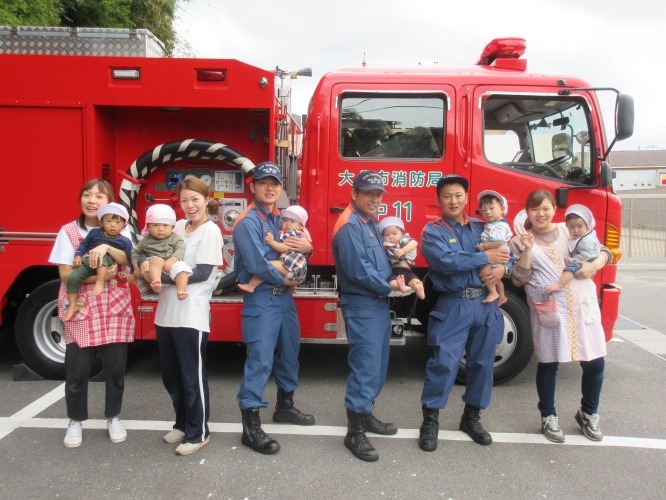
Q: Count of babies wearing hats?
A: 6